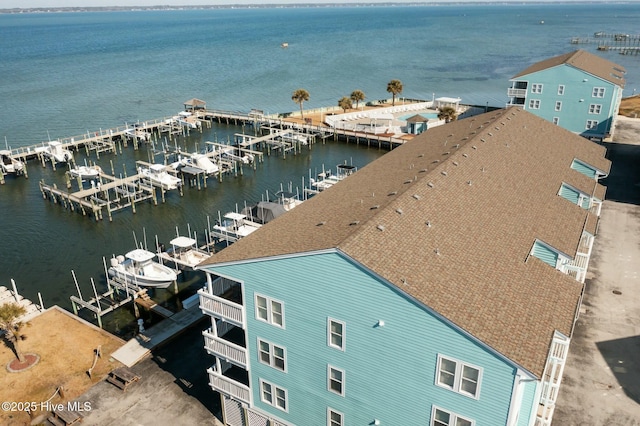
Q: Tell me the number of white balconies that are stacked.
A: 3